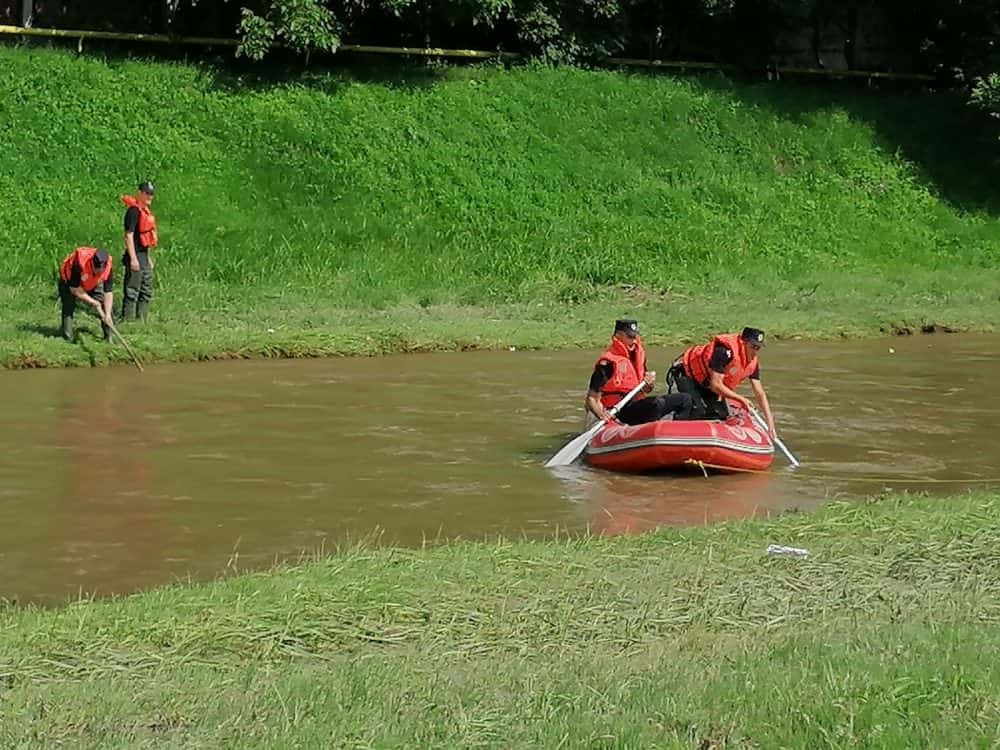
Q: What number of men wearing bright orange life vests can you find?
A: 4